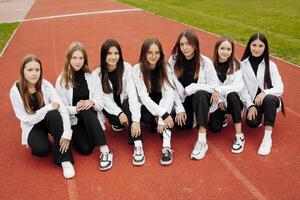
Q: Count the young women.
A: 7